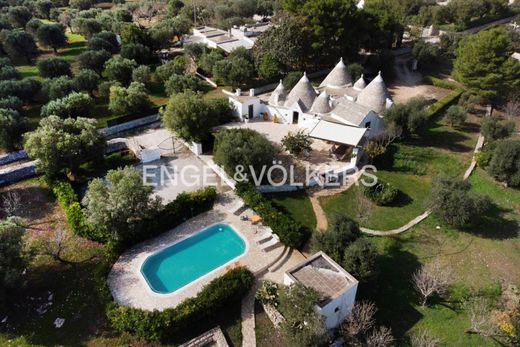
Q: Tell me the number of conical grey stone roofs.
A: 6